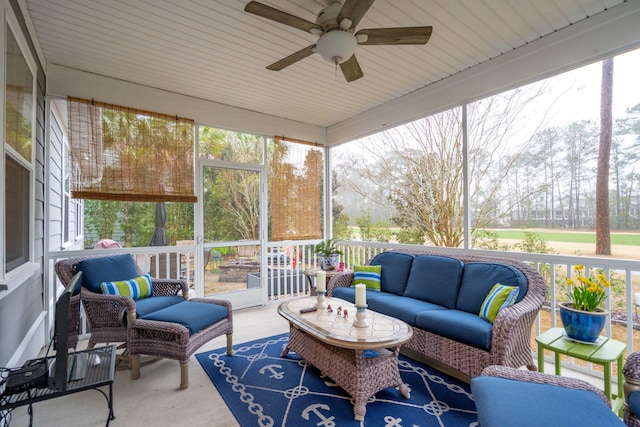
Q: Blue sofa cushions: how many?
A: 6